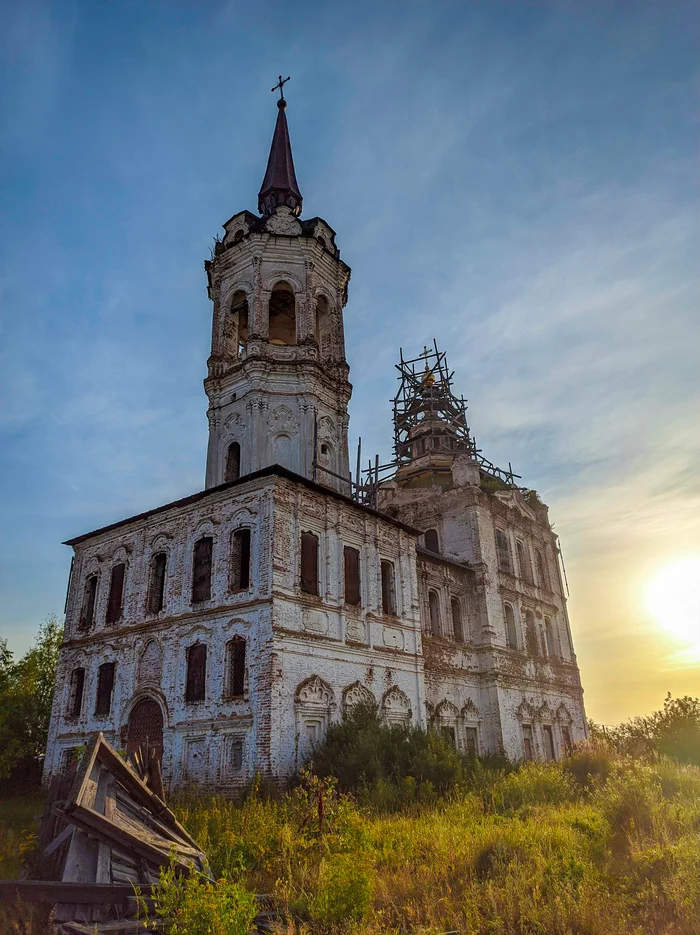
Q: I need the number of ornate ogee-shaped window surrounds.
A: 8